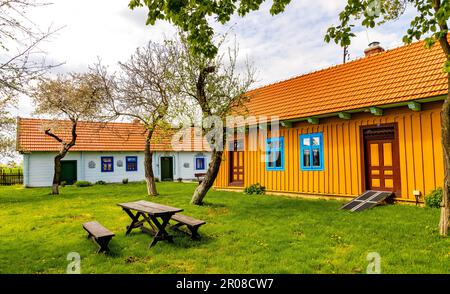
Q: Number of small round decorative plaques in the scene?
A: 3